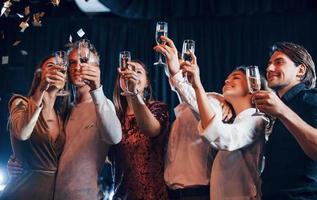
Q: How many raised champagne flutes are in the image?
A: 6